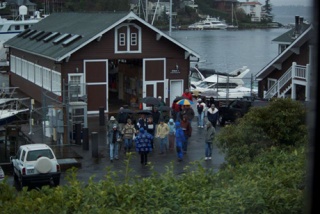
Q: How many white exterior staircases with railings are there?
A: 1